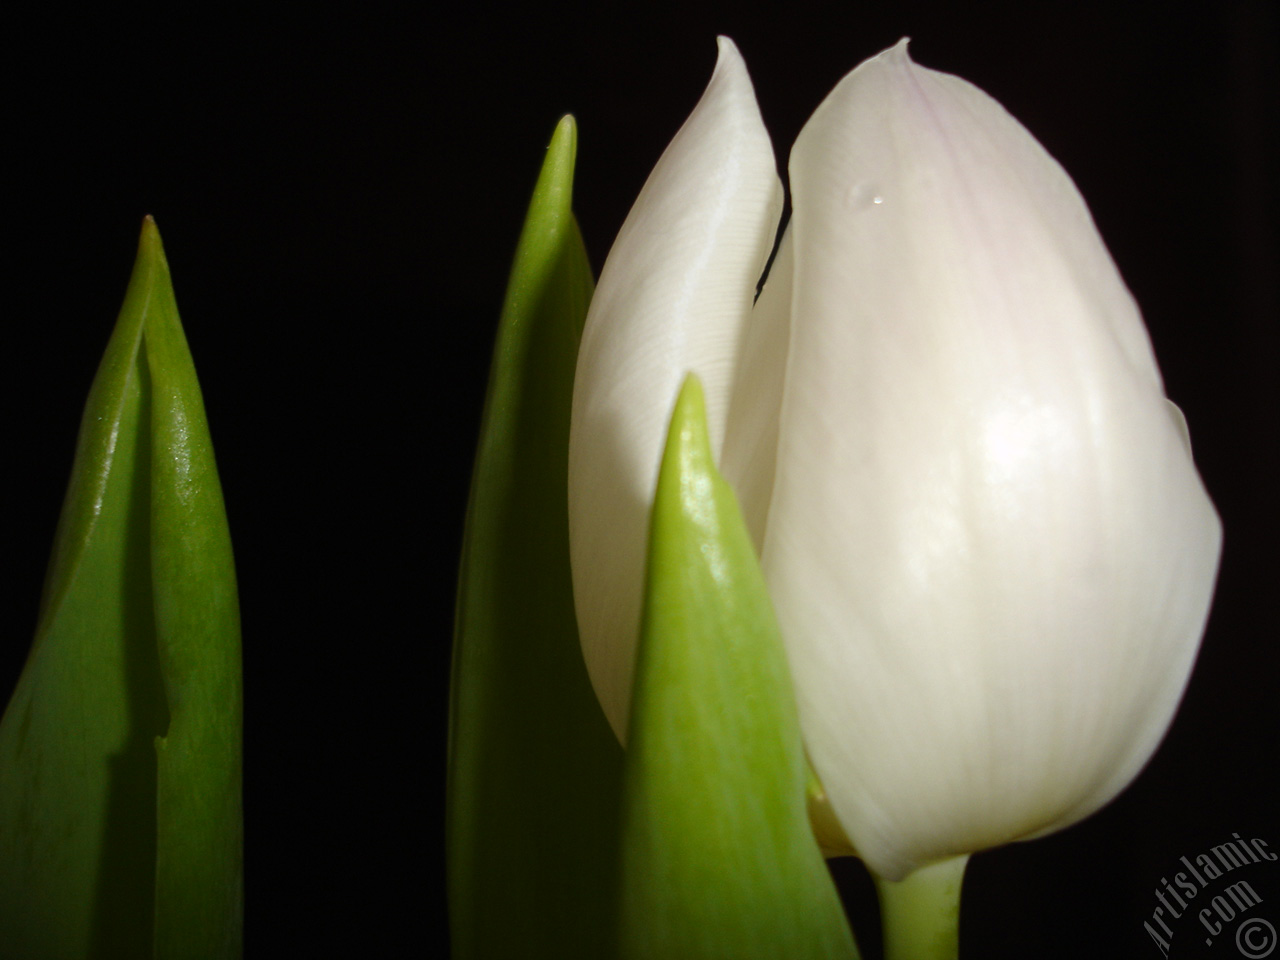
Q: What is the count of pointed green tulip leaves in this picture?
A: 3